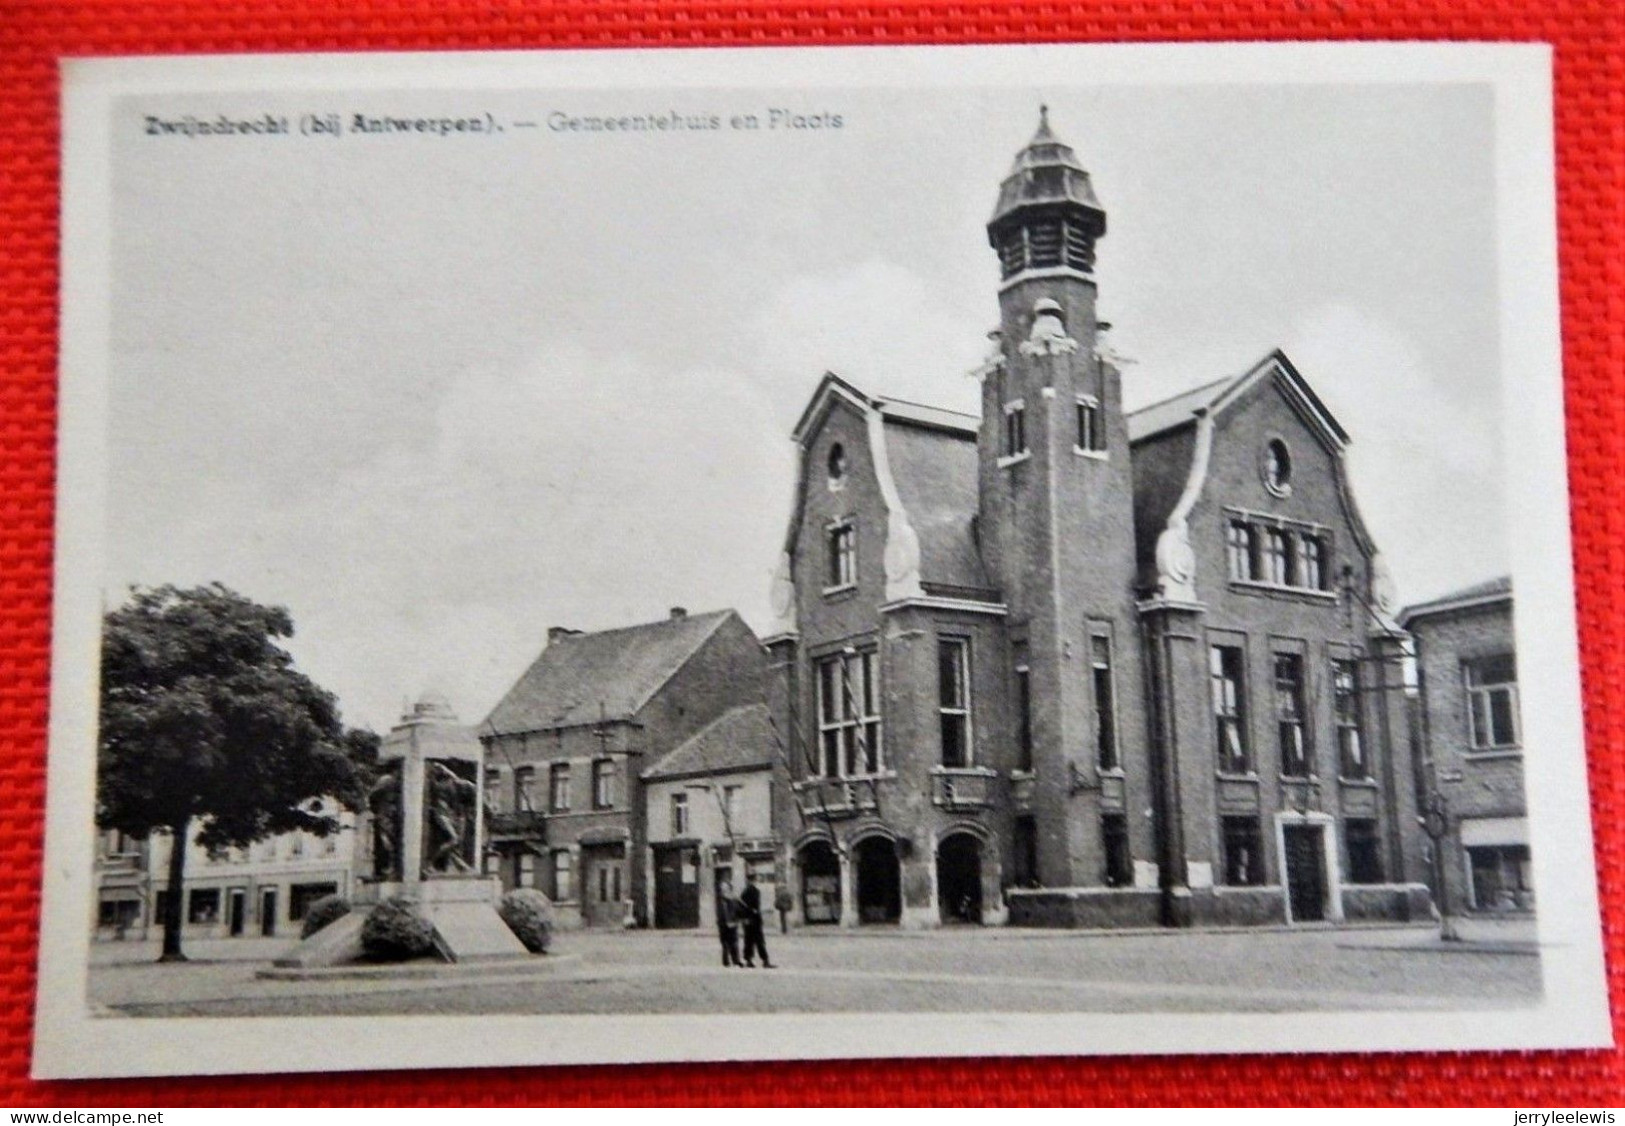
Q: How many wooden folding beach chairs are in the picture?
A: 0